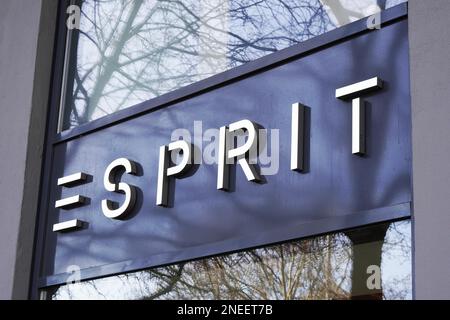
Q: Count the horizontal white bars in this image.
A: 4